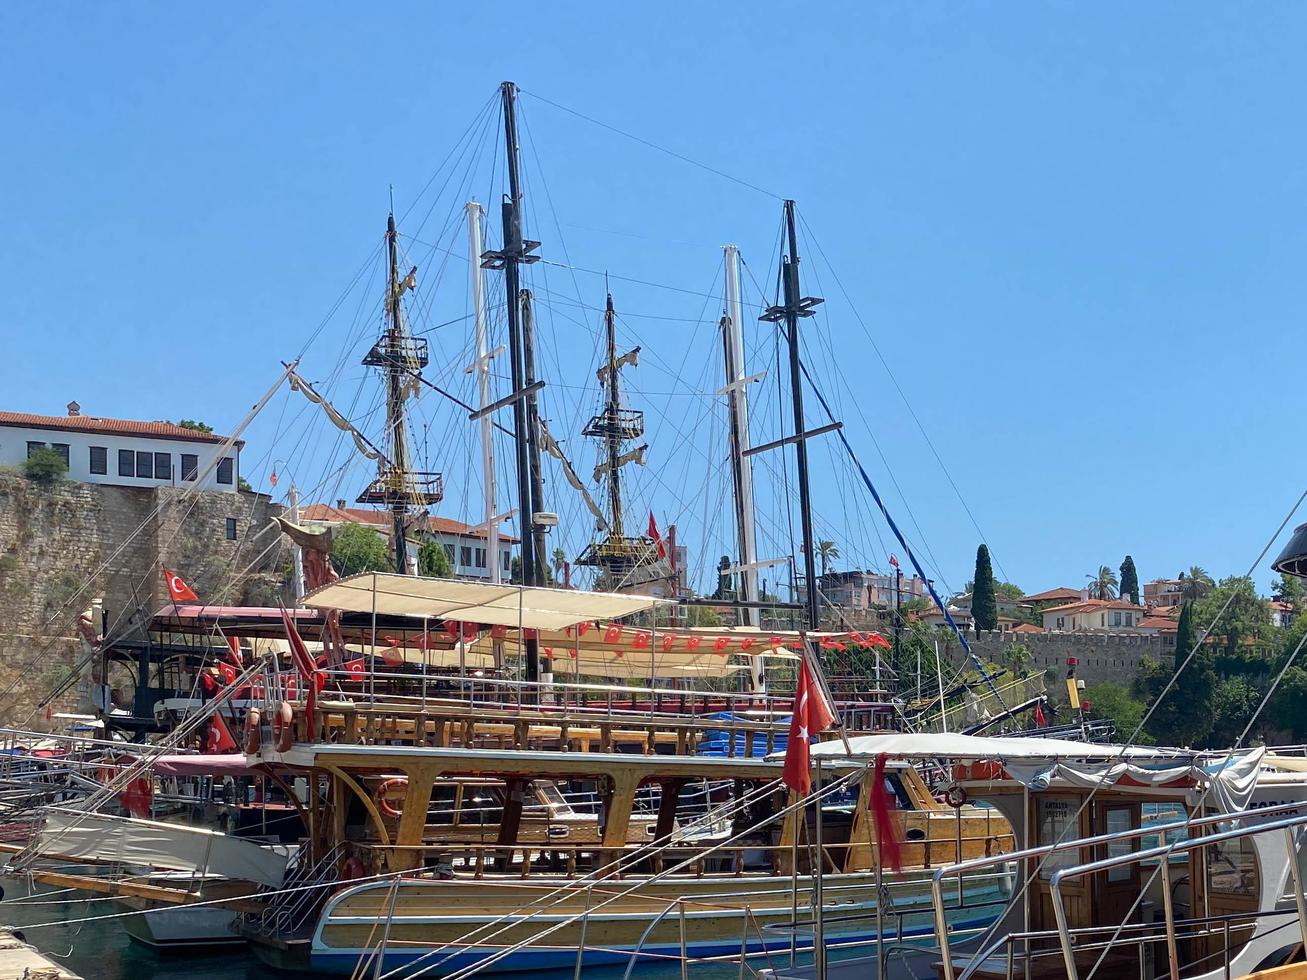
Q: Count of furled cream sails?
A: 6